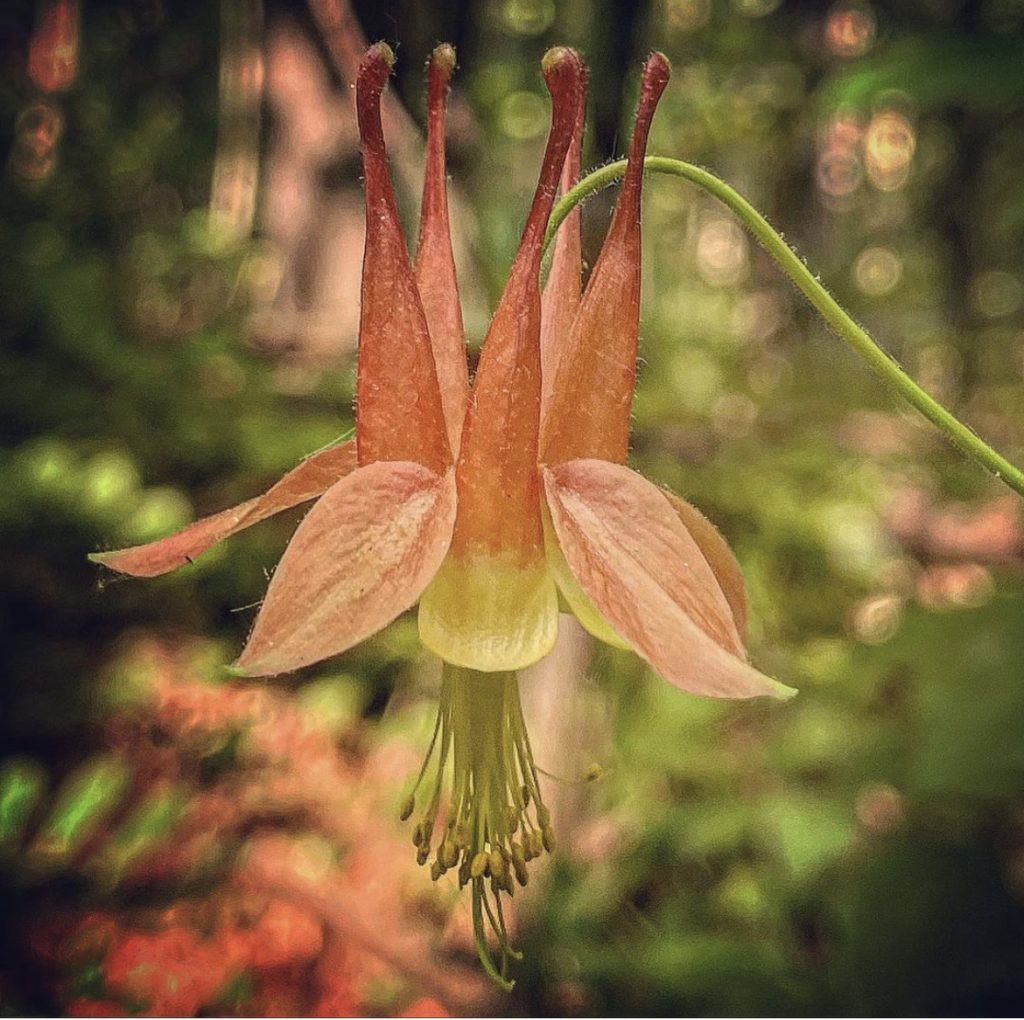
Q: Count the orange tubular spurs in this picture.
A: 5